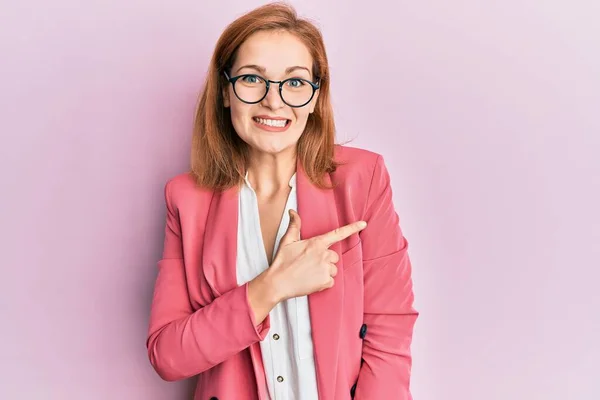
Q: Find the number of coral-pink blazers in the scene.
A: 1